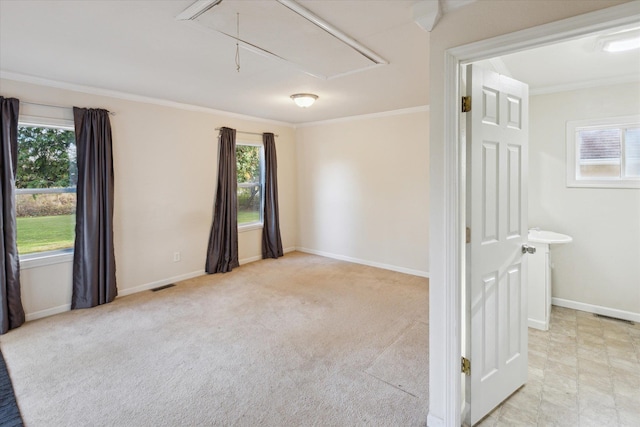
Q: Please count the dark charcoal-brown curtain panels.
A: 4